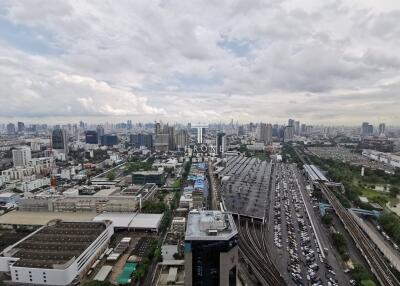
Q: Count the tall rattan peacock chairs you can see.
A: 0